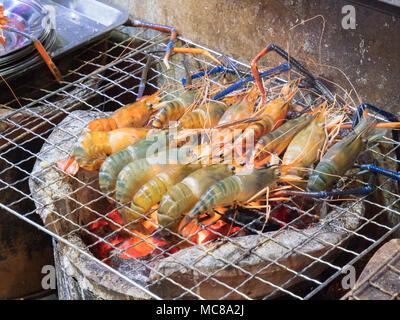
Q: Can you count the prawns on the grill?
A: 14